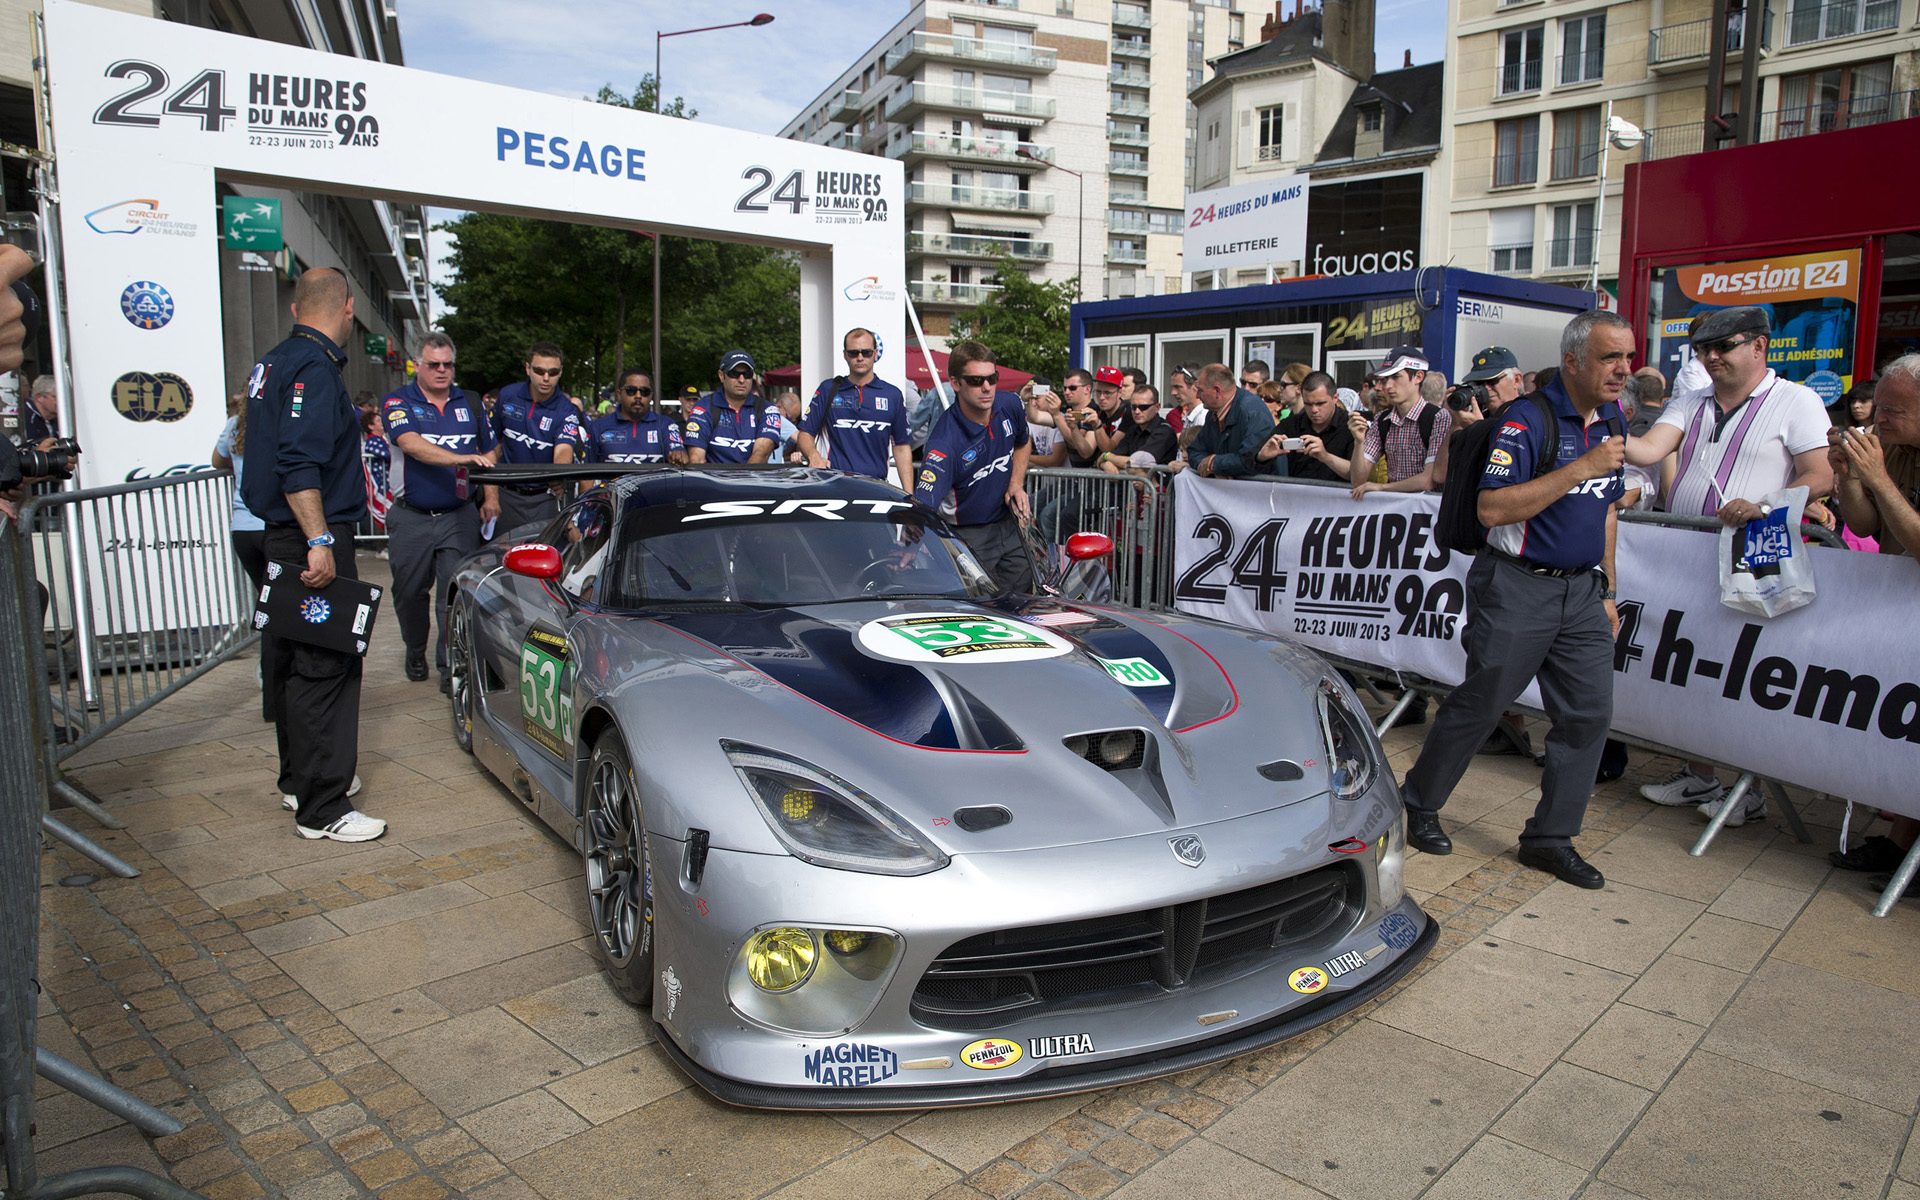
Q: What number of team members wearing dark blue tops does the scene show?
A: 7